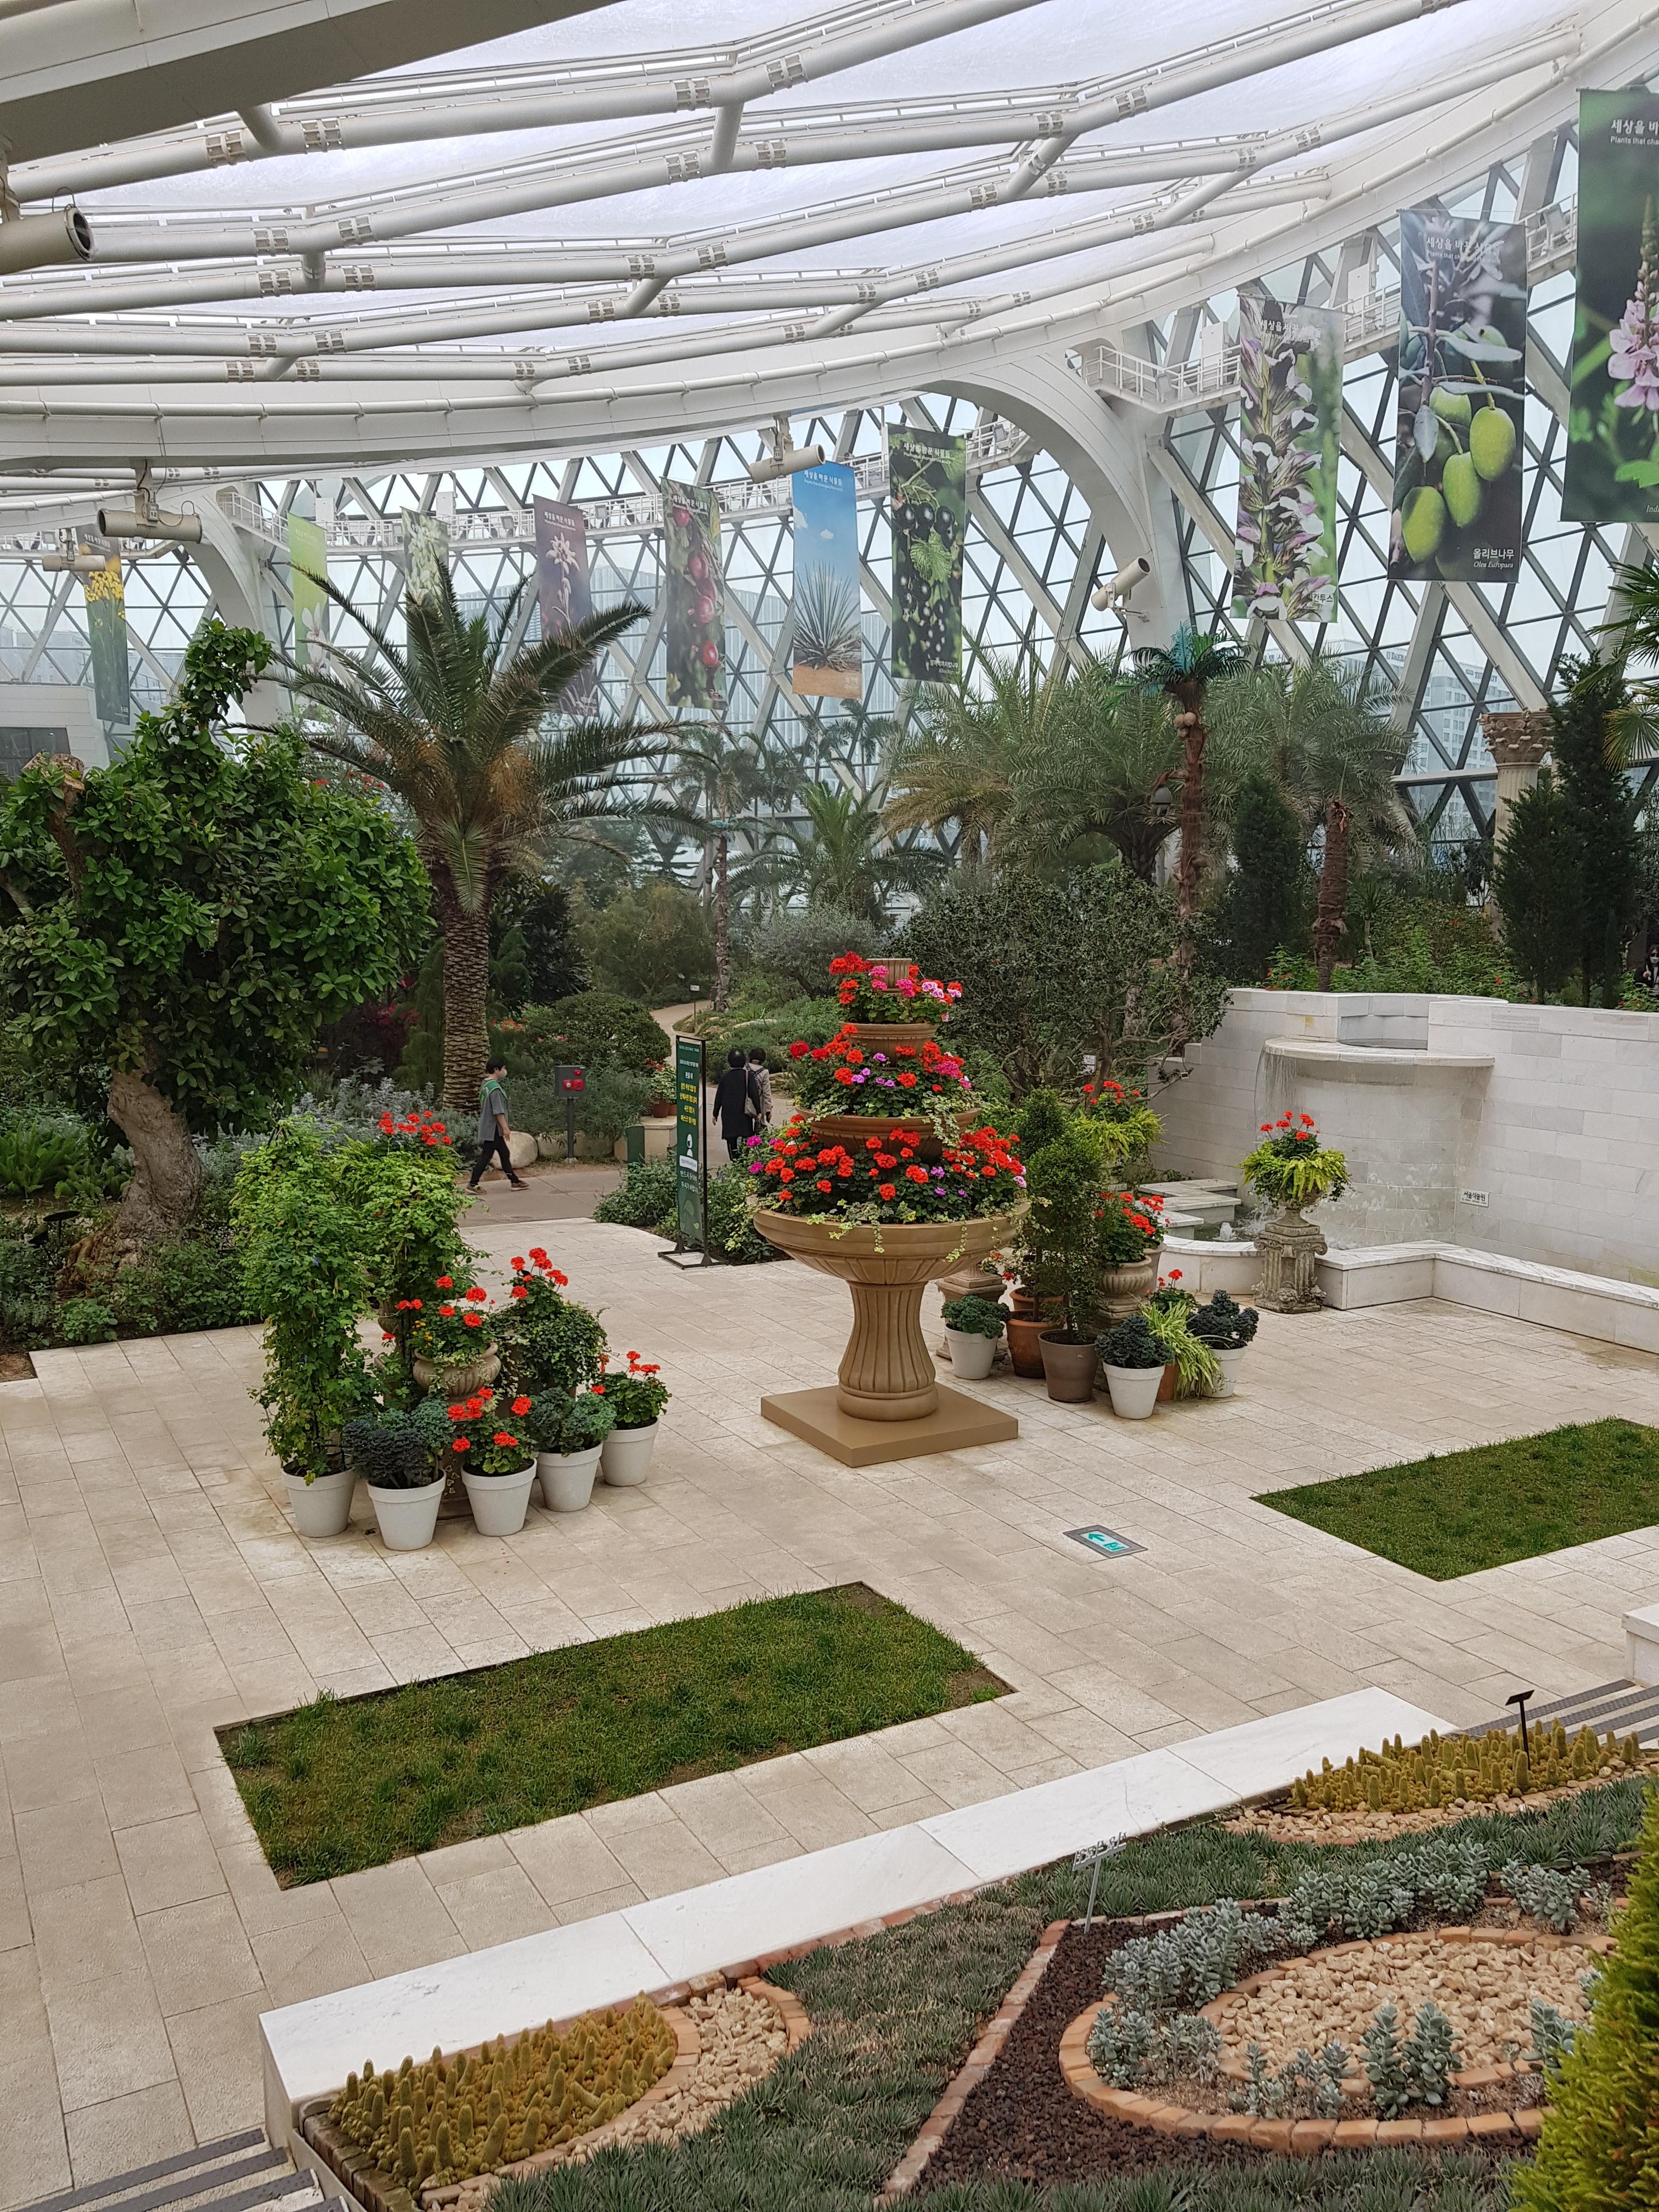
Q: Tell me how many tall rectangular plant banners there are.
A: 10